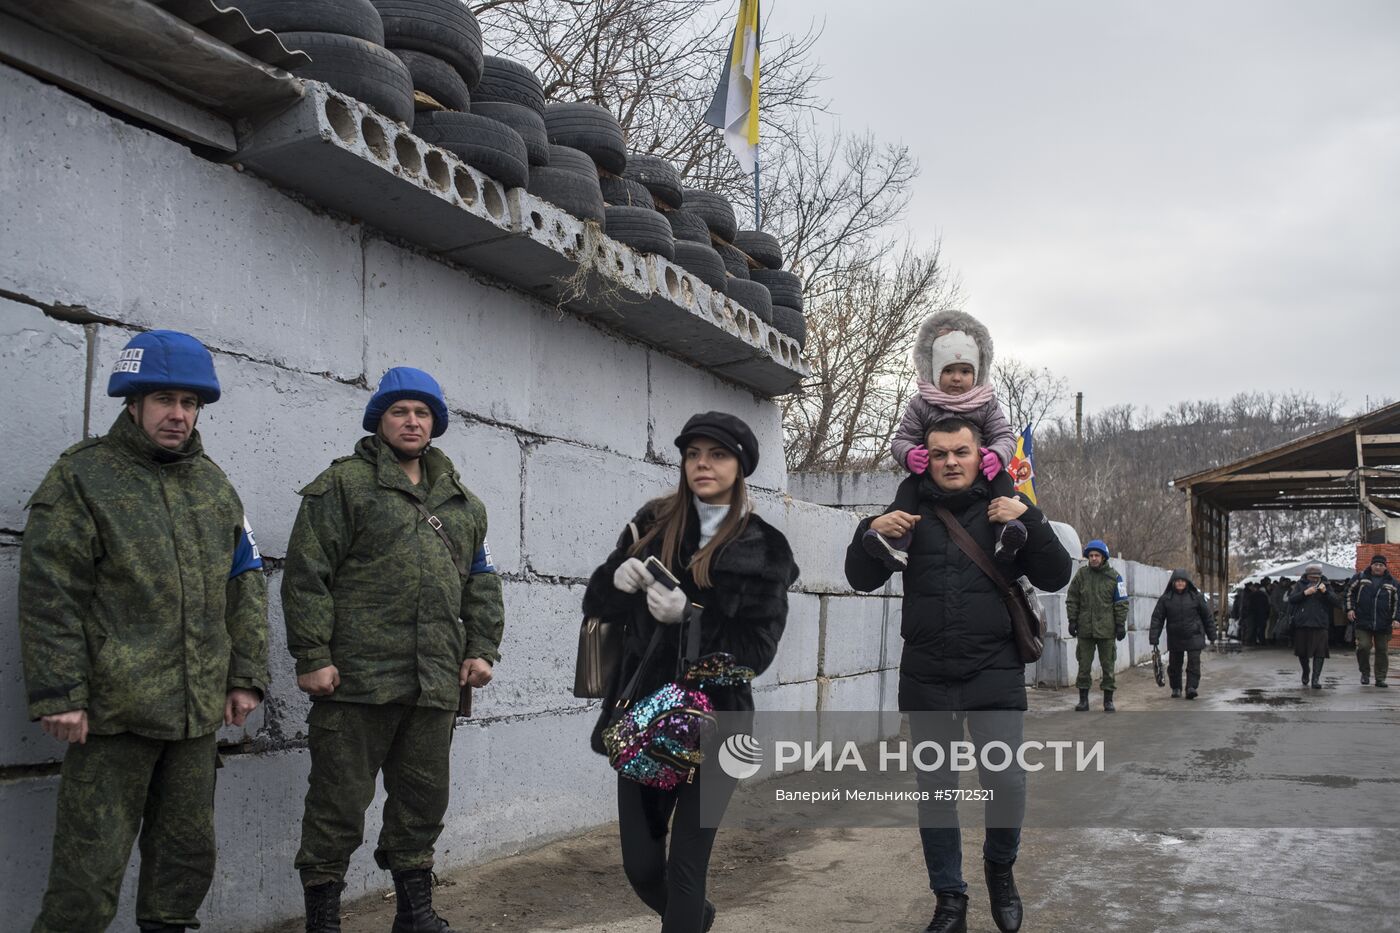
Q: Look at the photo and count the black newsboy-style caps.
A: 1